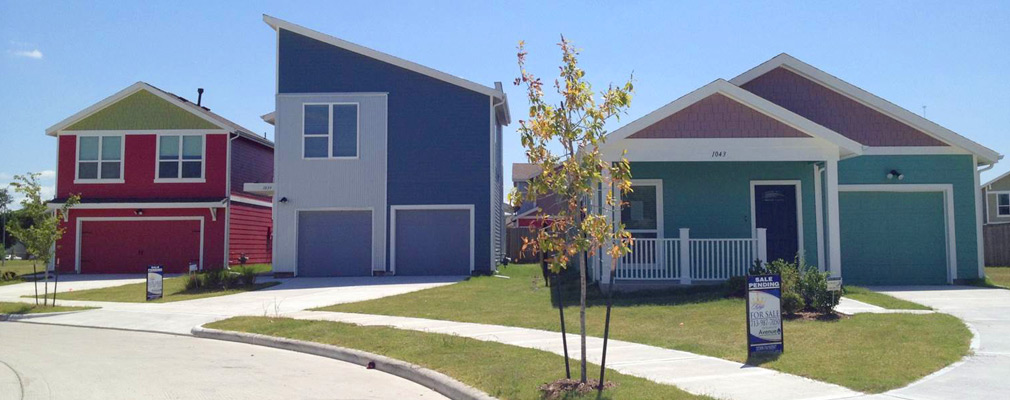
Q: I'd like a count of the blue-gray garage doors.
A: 2